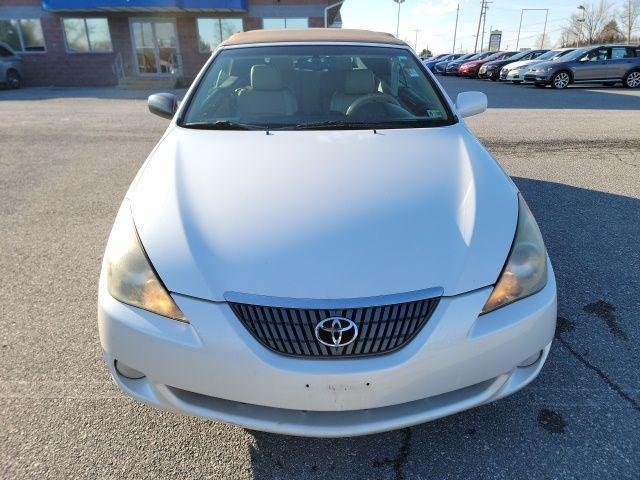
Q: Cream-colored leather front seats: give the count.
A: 2